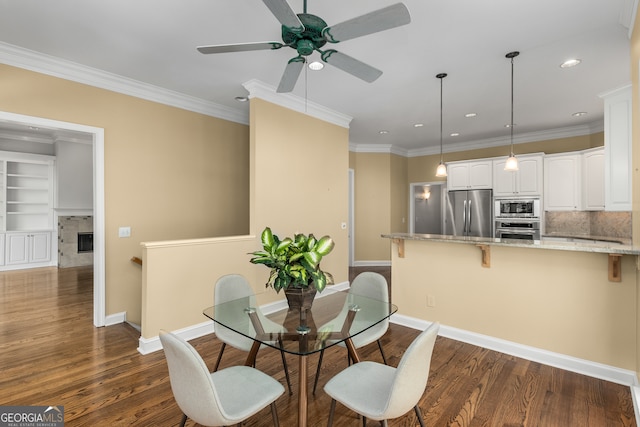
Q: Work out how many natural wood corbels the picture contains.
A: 3